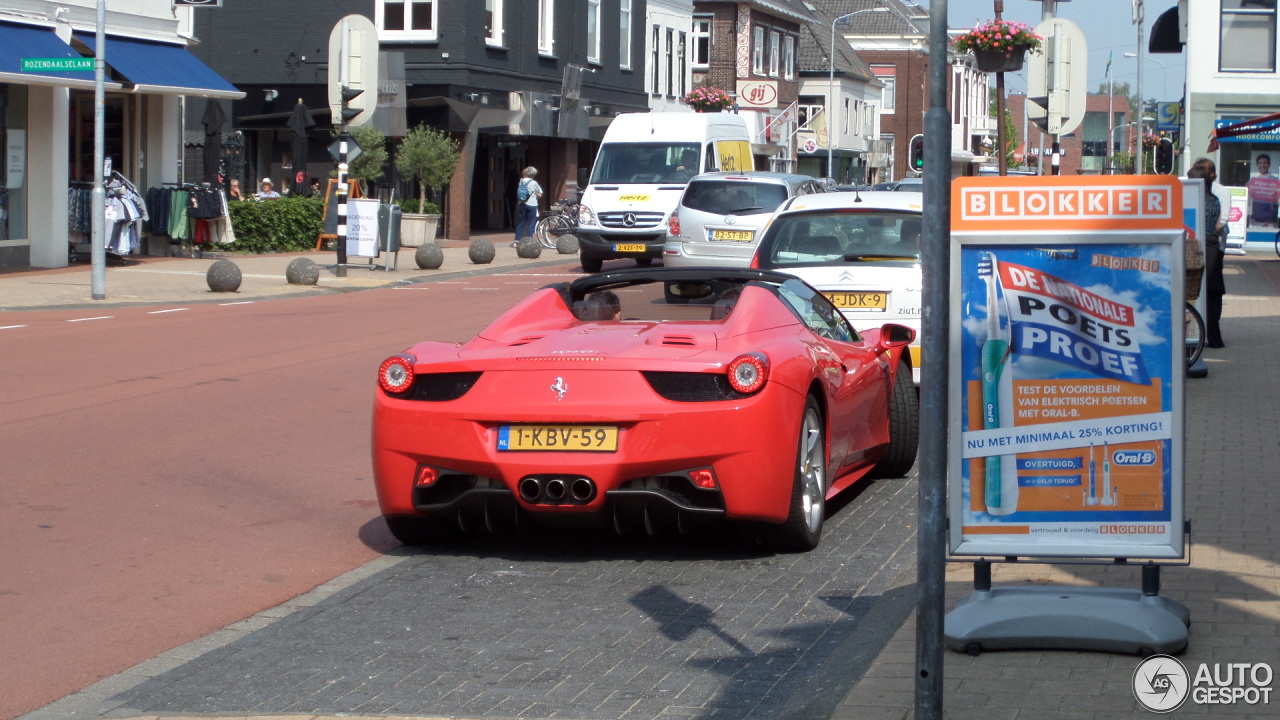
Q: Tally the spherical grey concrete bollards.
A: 6